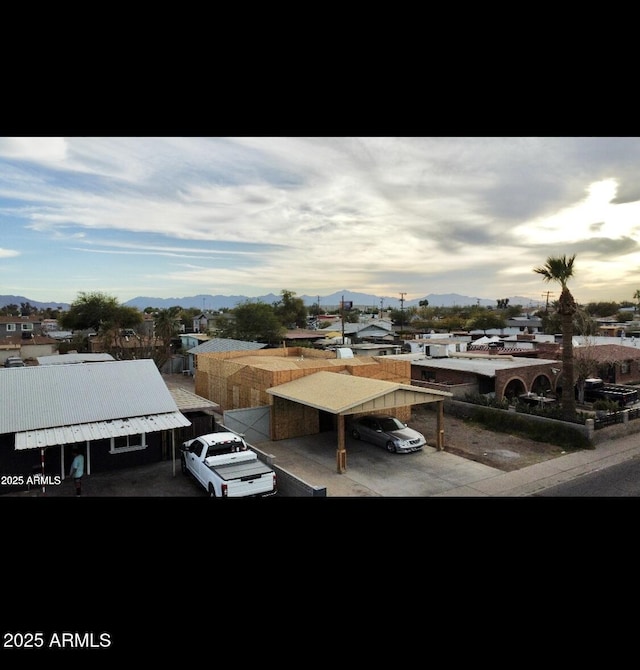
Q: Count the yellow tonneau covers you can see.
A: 0